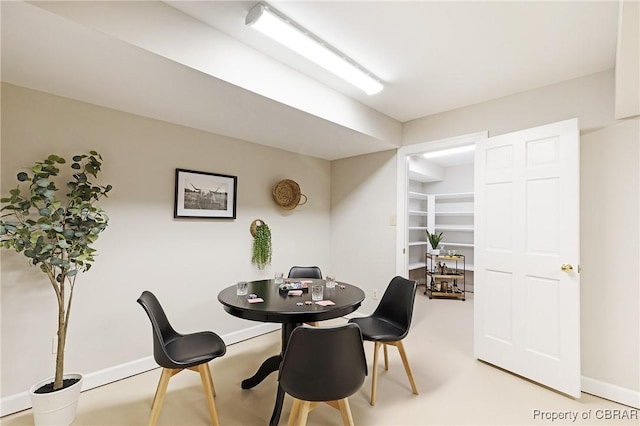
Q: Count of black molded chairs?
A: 4